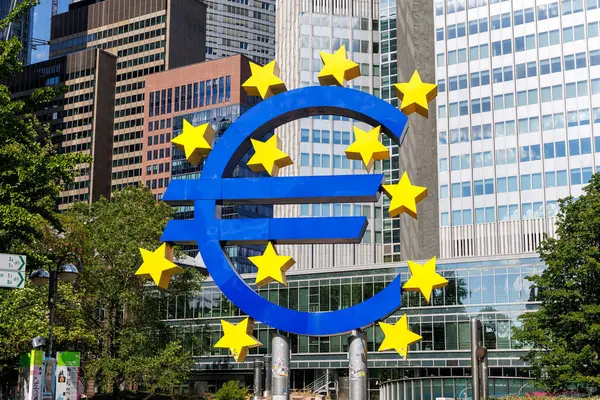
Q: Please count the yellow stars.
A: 12